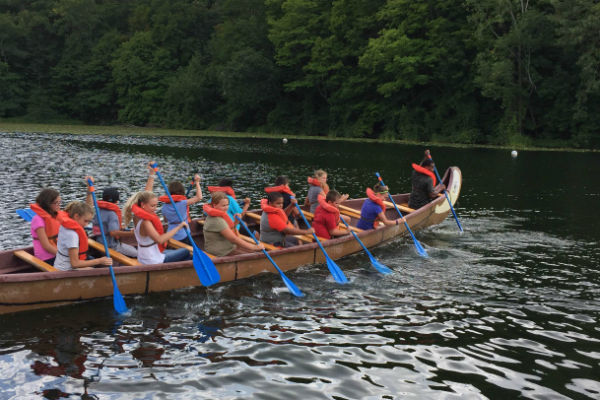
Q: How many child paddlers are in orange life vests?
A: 12